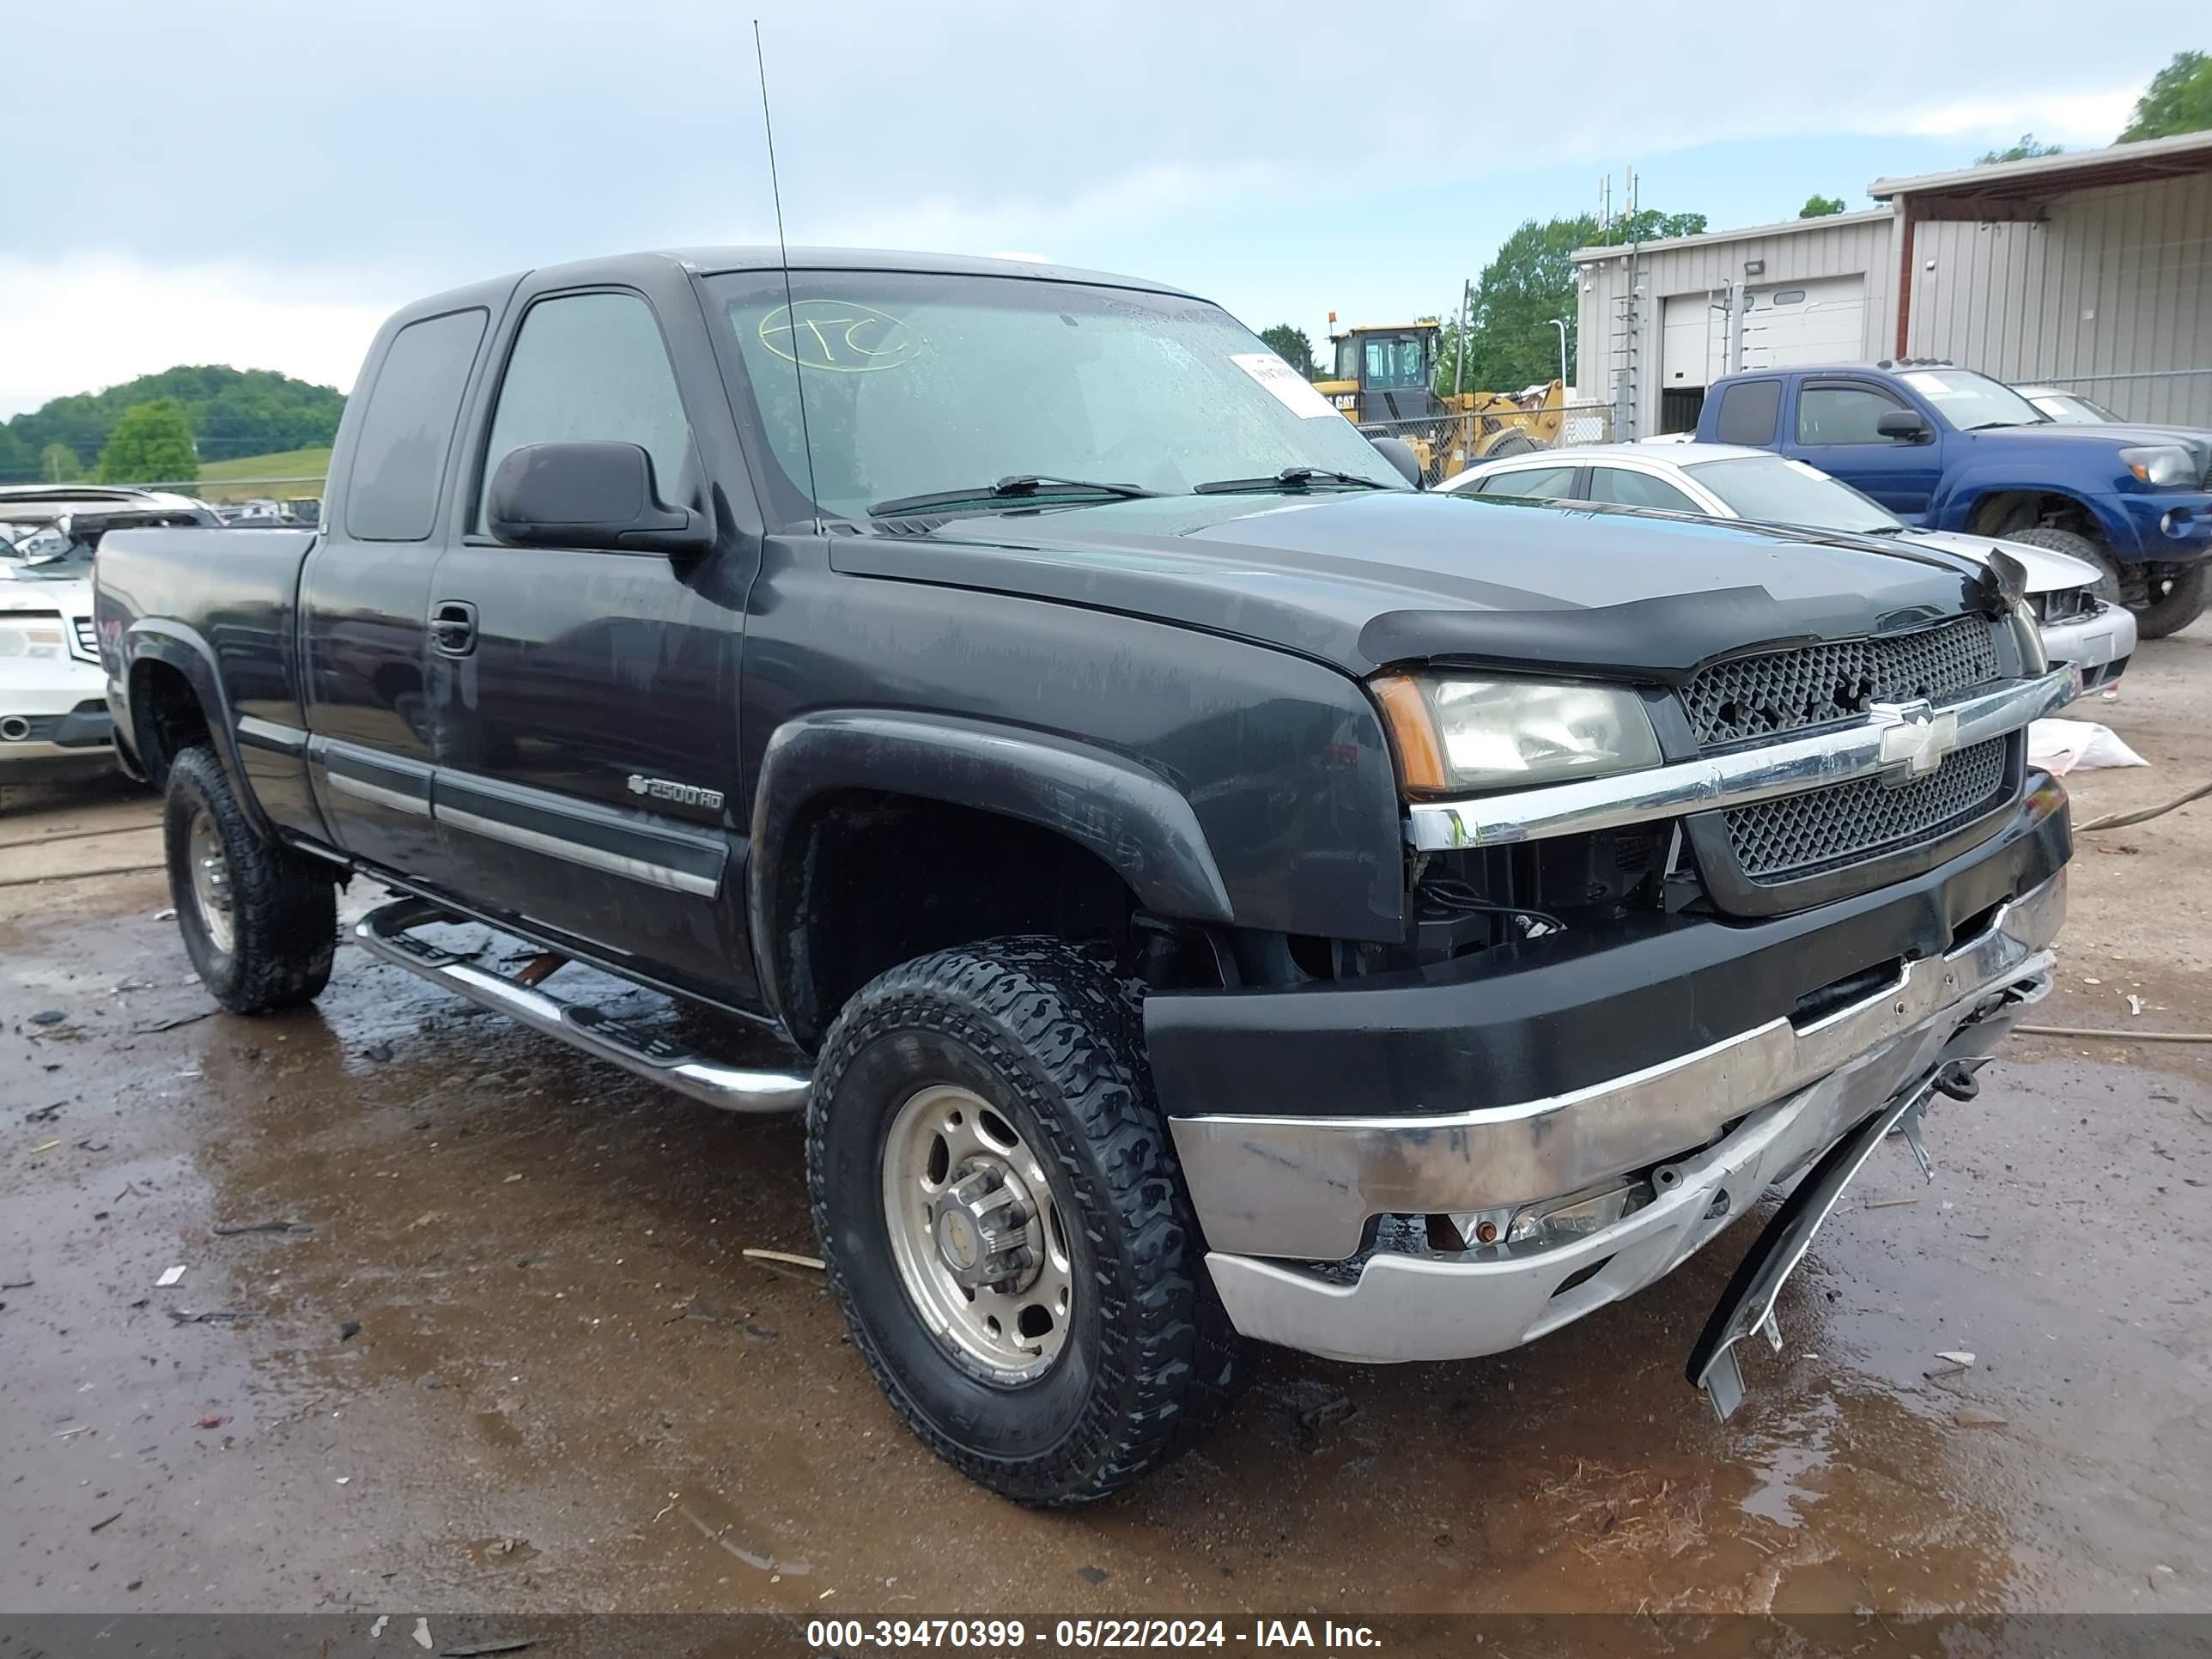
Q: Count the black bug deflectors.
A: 1